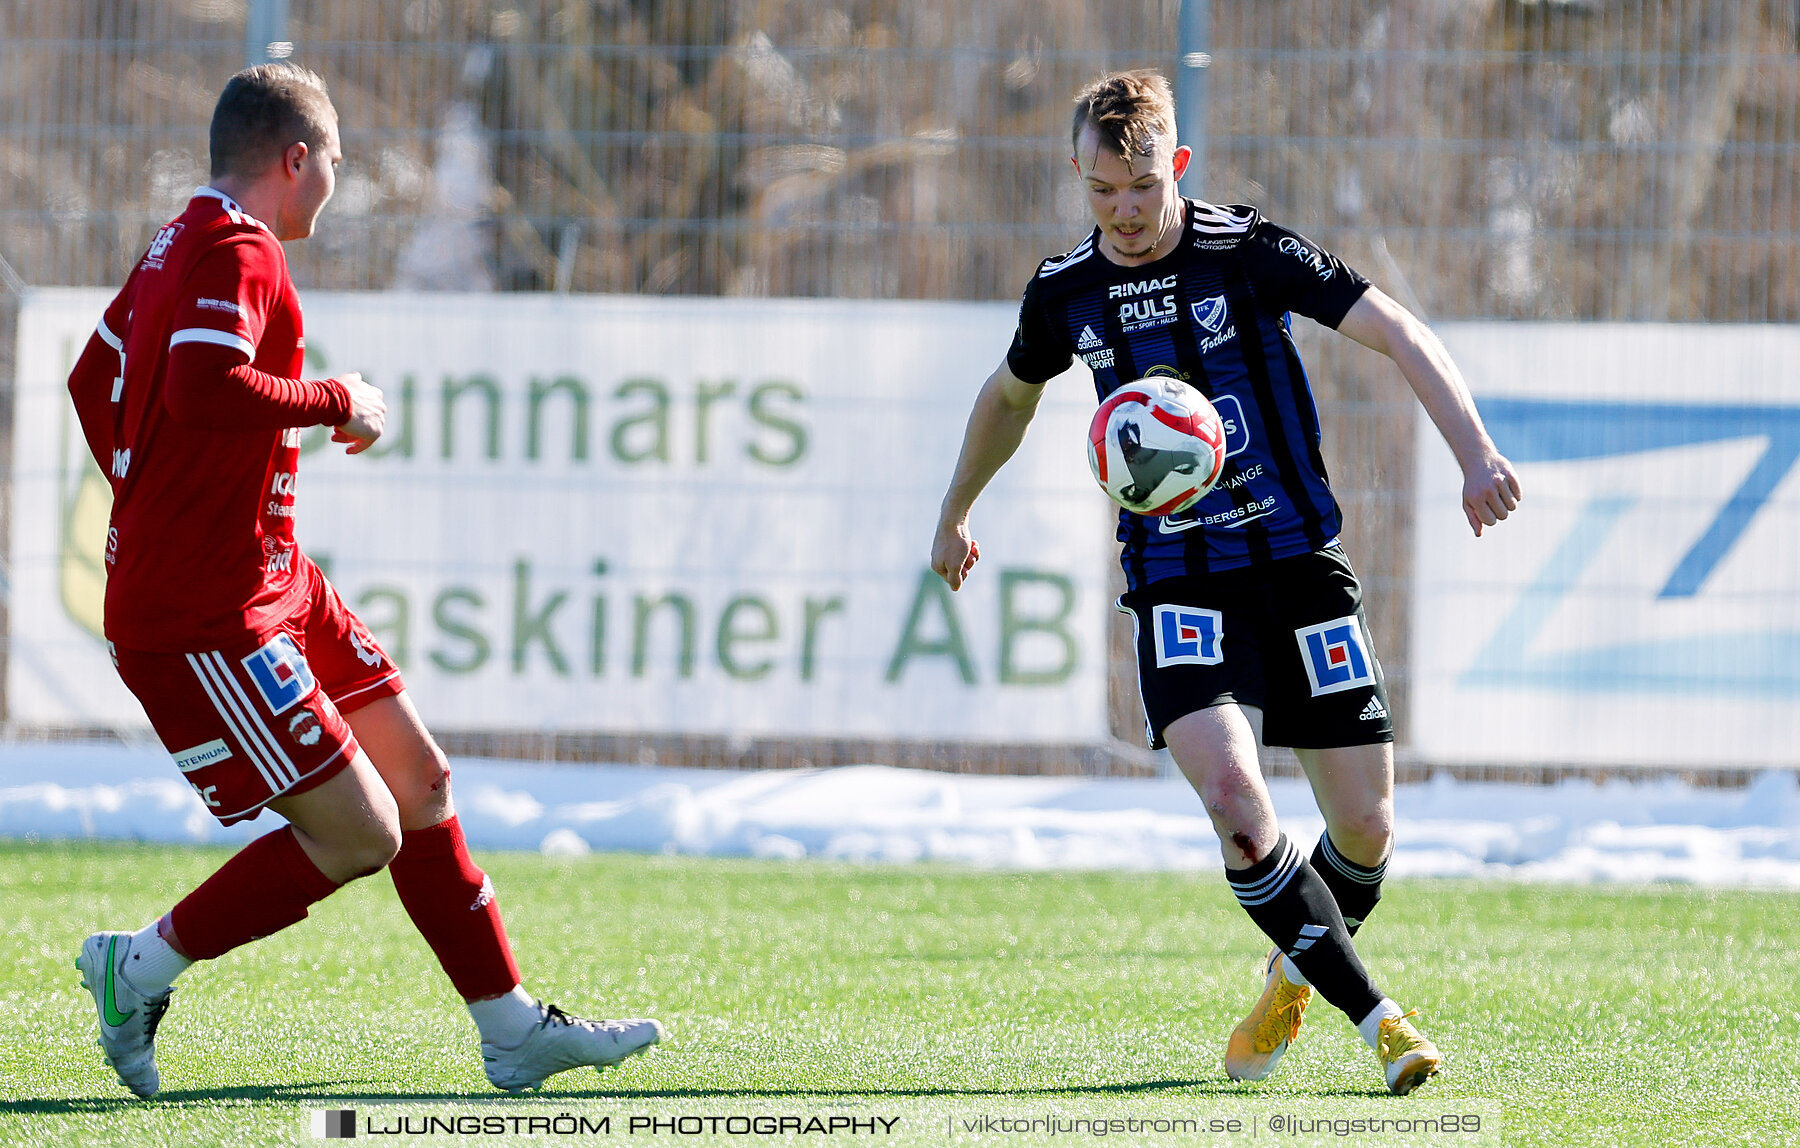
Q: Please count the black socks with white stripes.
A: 2